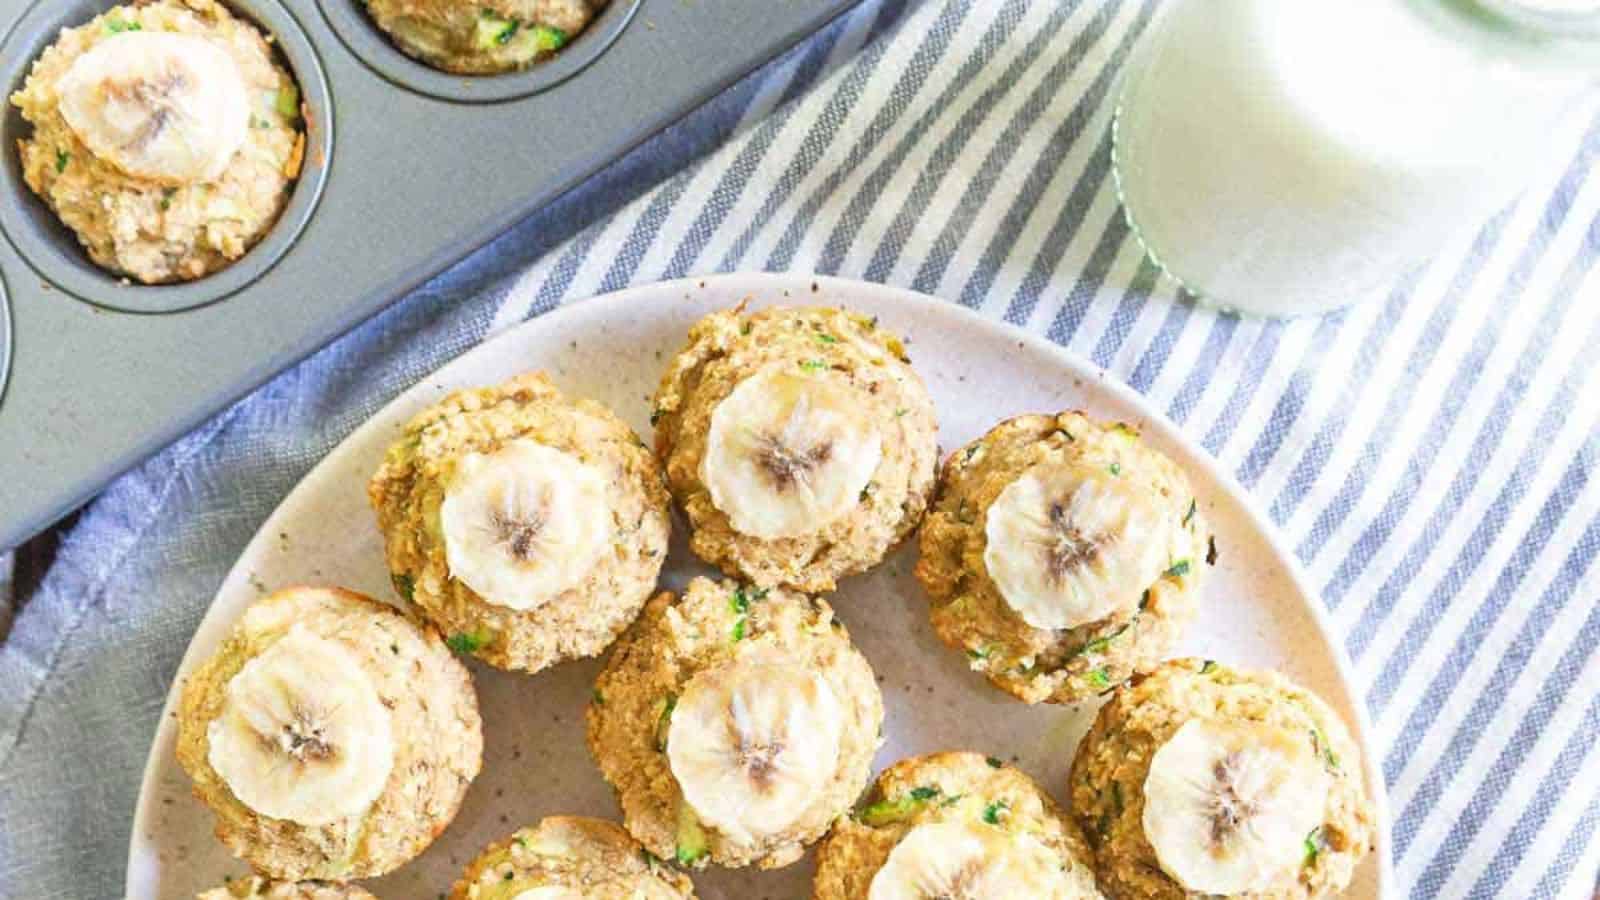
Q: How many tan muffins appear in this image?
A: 11